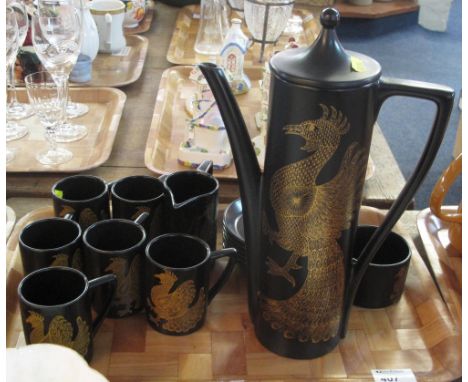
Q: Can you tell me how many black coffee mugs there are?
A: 6